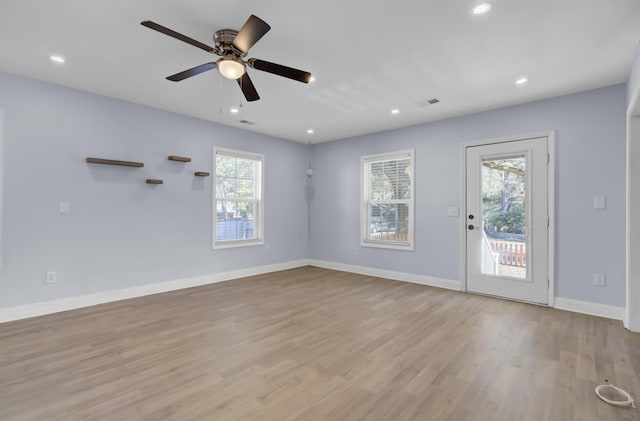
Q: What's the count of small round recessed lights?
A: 7